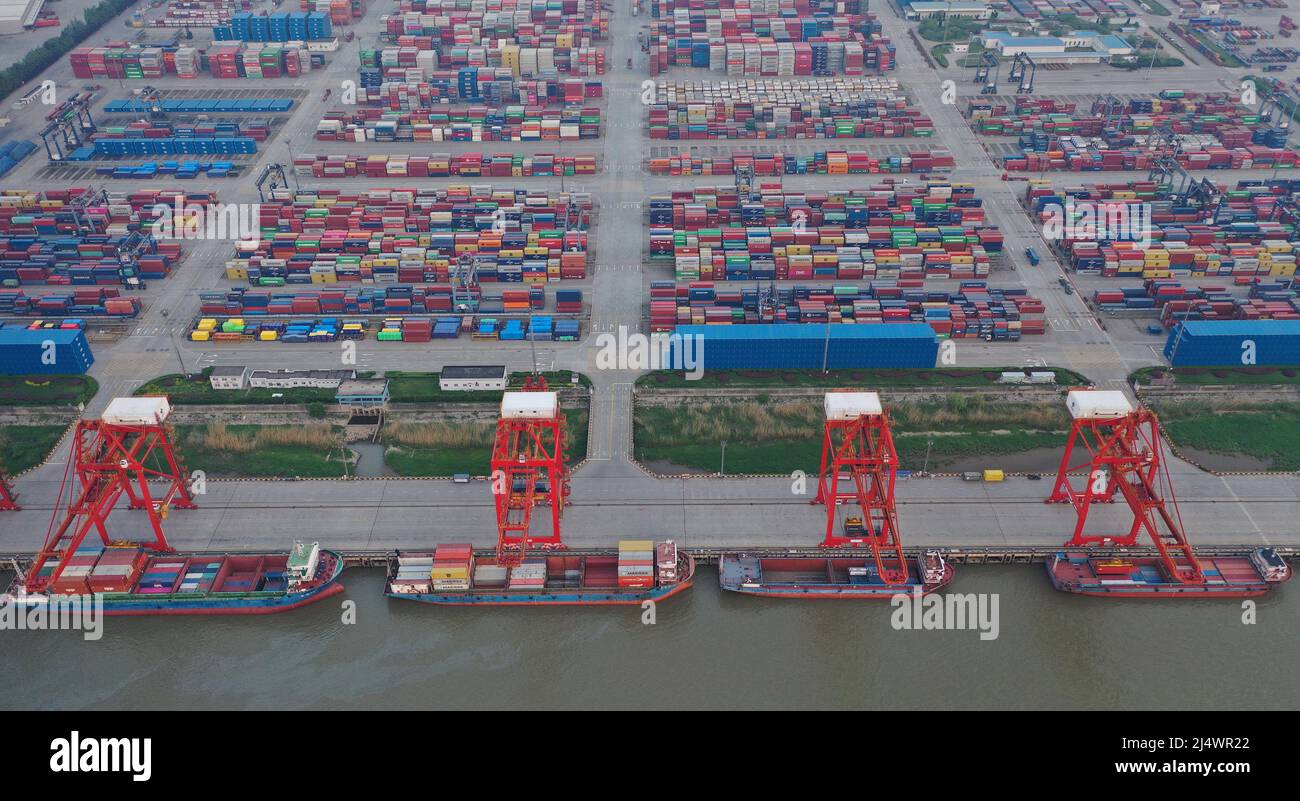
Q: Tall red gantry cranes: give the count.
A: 4